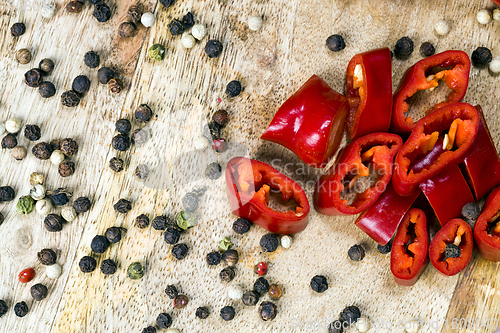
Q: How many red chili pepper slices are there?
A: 12